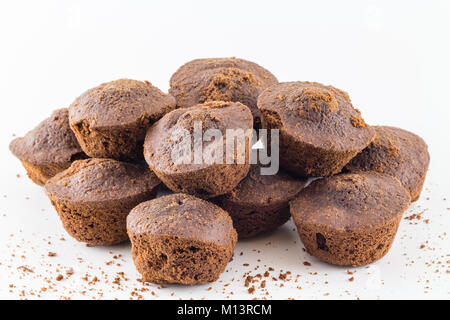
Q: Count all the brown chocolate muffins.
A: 10